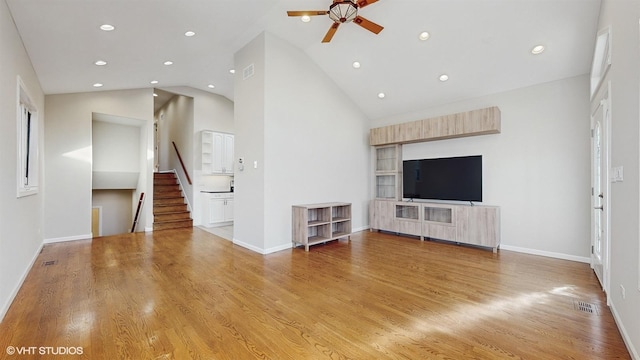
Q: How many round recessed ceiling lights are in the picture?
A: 15